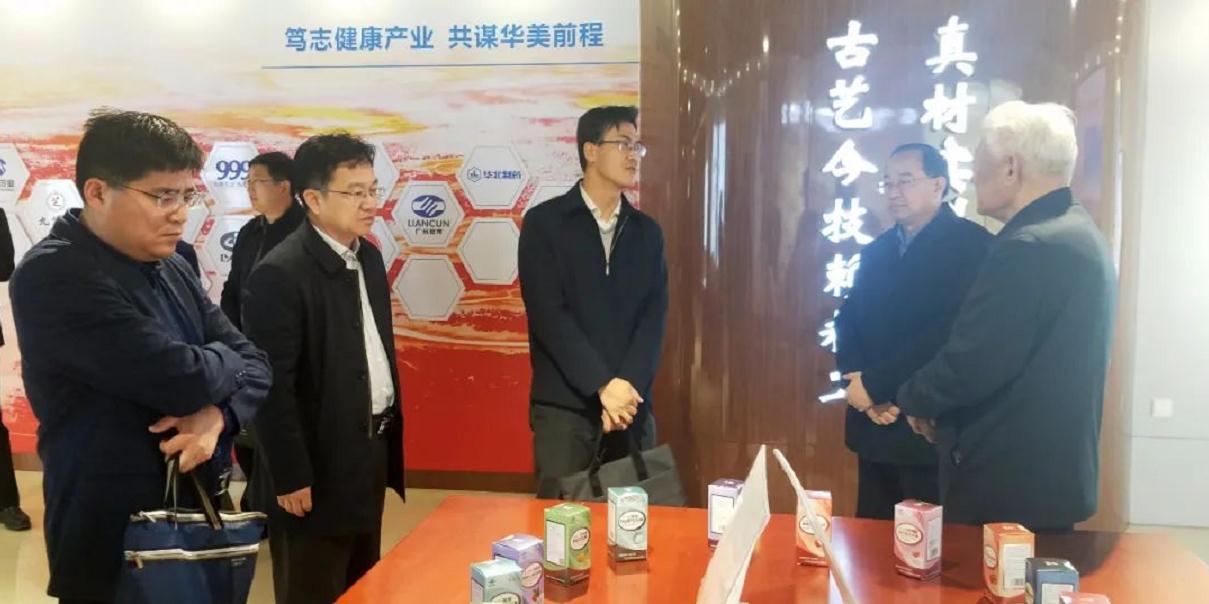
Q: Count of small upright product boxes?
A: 10